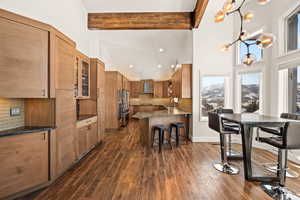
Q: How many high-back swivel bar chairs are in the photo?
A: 4